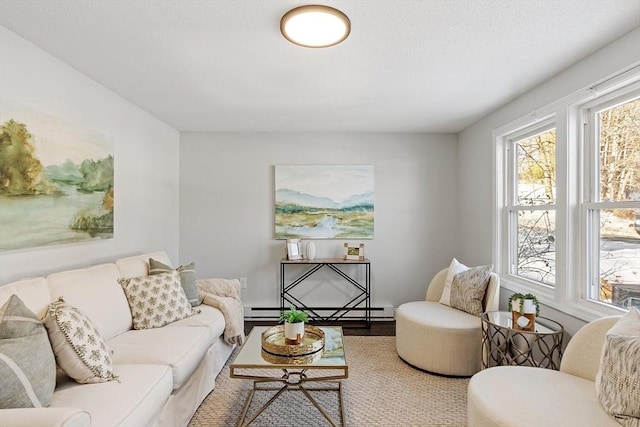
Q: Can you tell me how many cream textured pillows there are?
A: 2